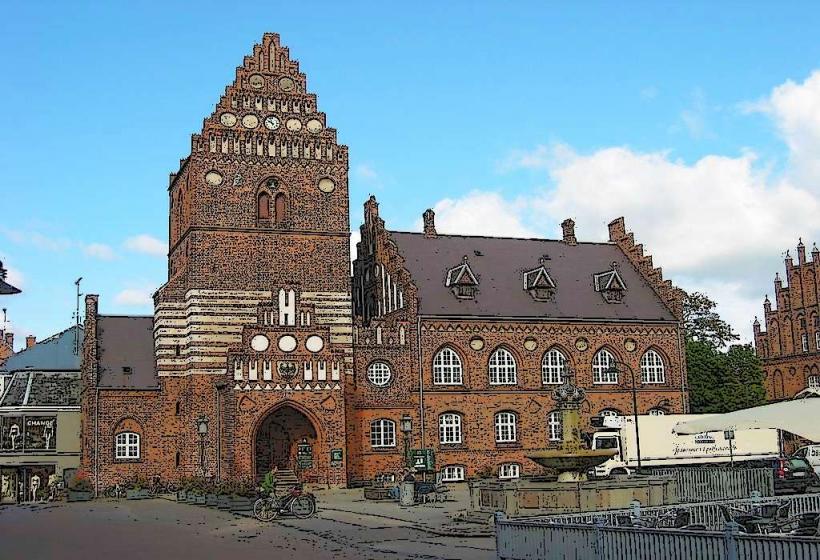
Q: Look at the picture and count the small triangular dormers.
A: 3